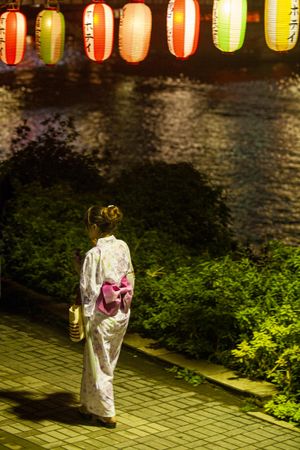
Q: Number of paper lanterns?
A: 7